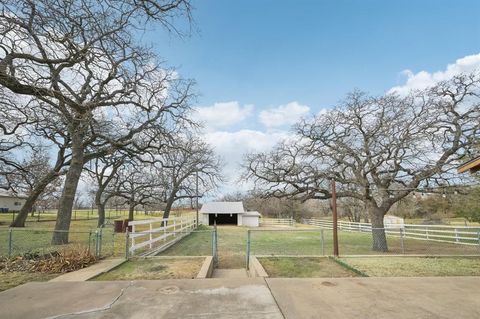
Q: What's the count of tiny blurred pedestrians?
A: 0